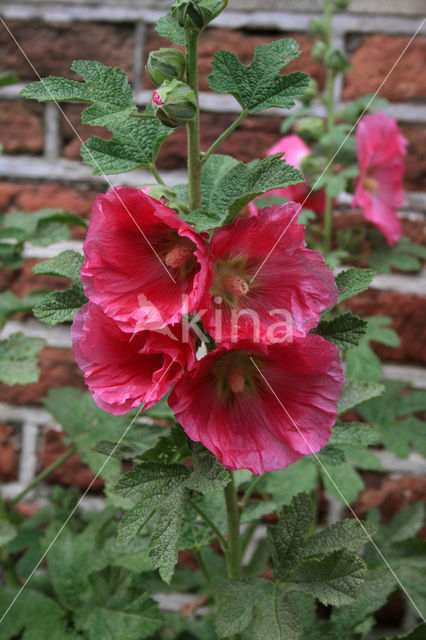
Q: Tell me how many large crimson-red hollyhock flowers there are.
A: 4